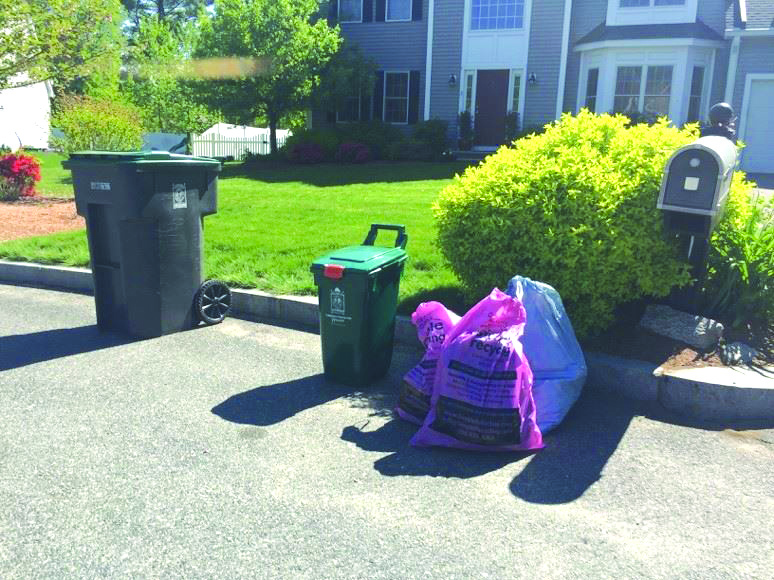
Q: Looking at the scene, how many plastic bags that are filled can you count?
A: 3